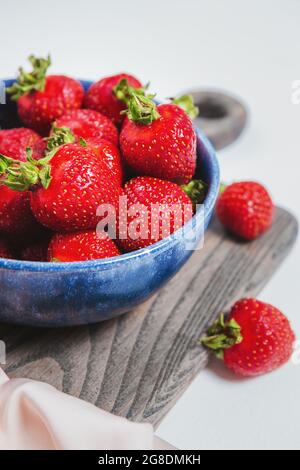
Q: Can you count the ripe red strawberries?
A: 11